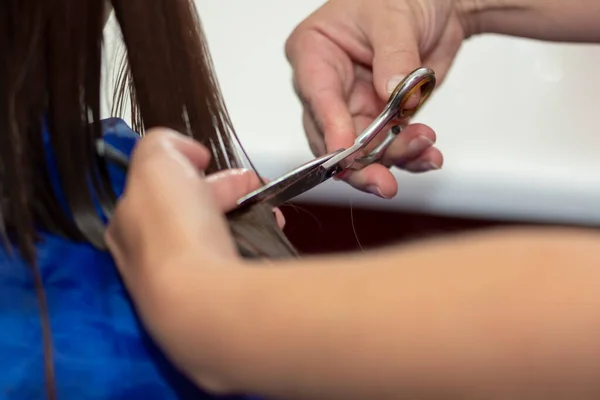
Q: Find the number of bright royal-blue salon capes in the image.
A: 1